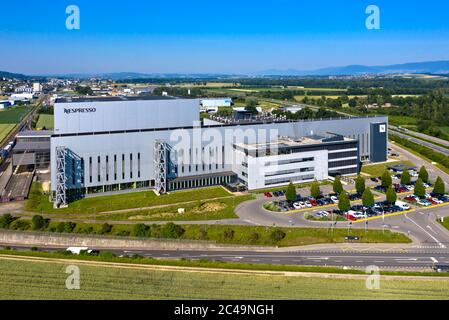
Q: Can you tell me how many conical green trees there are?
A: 12